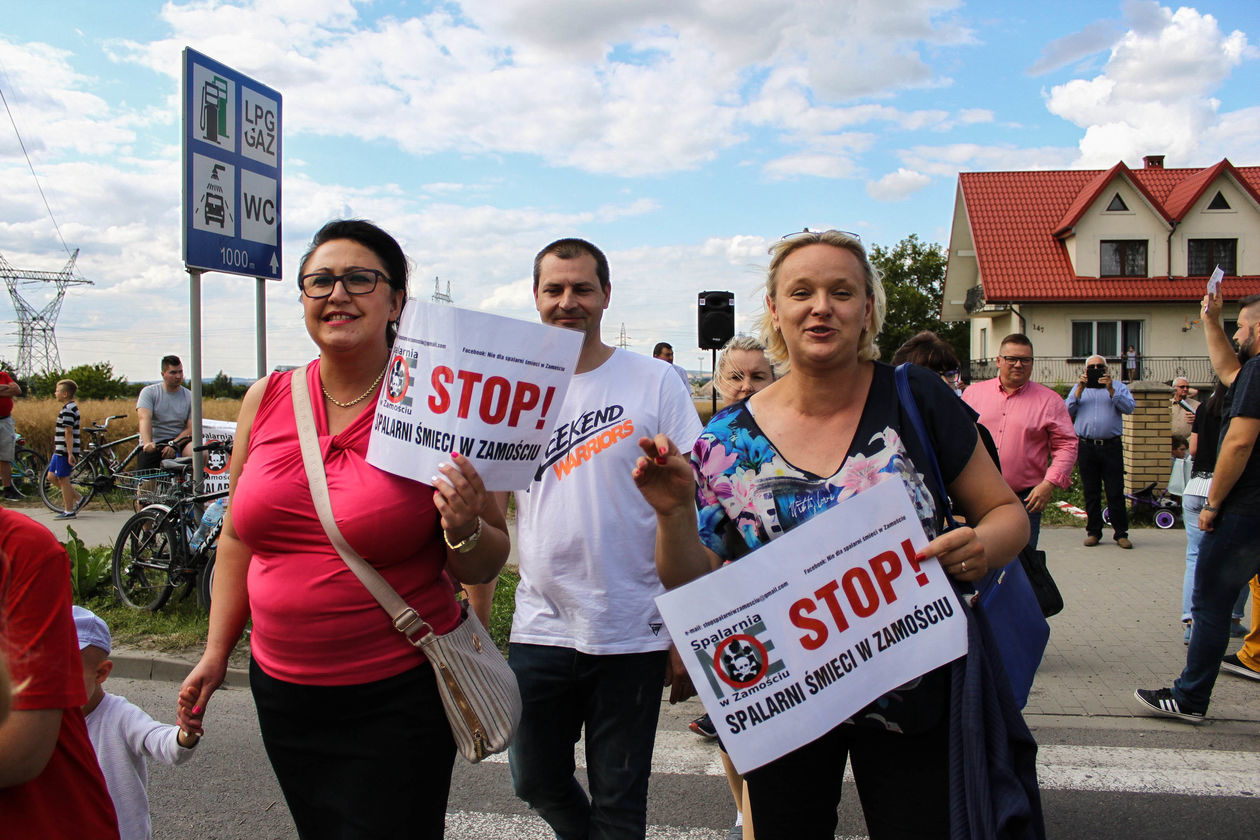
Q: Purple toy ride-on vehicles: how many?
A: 1